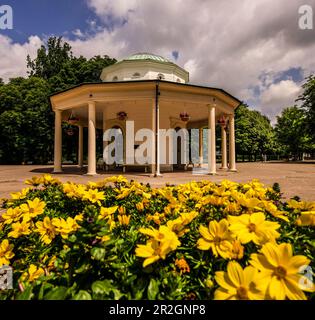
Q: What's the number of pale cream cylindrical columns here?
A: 8